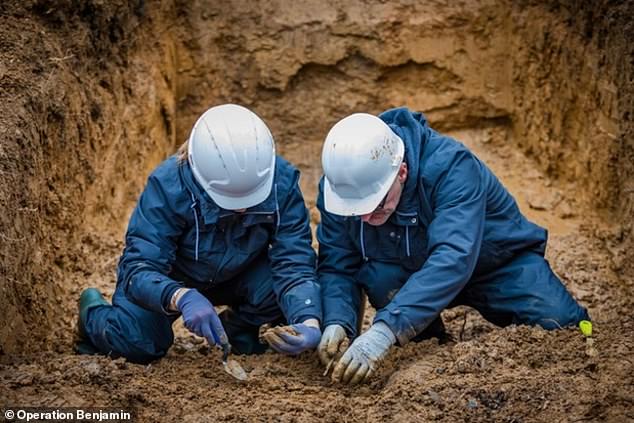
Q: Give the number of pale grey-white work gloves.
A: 2